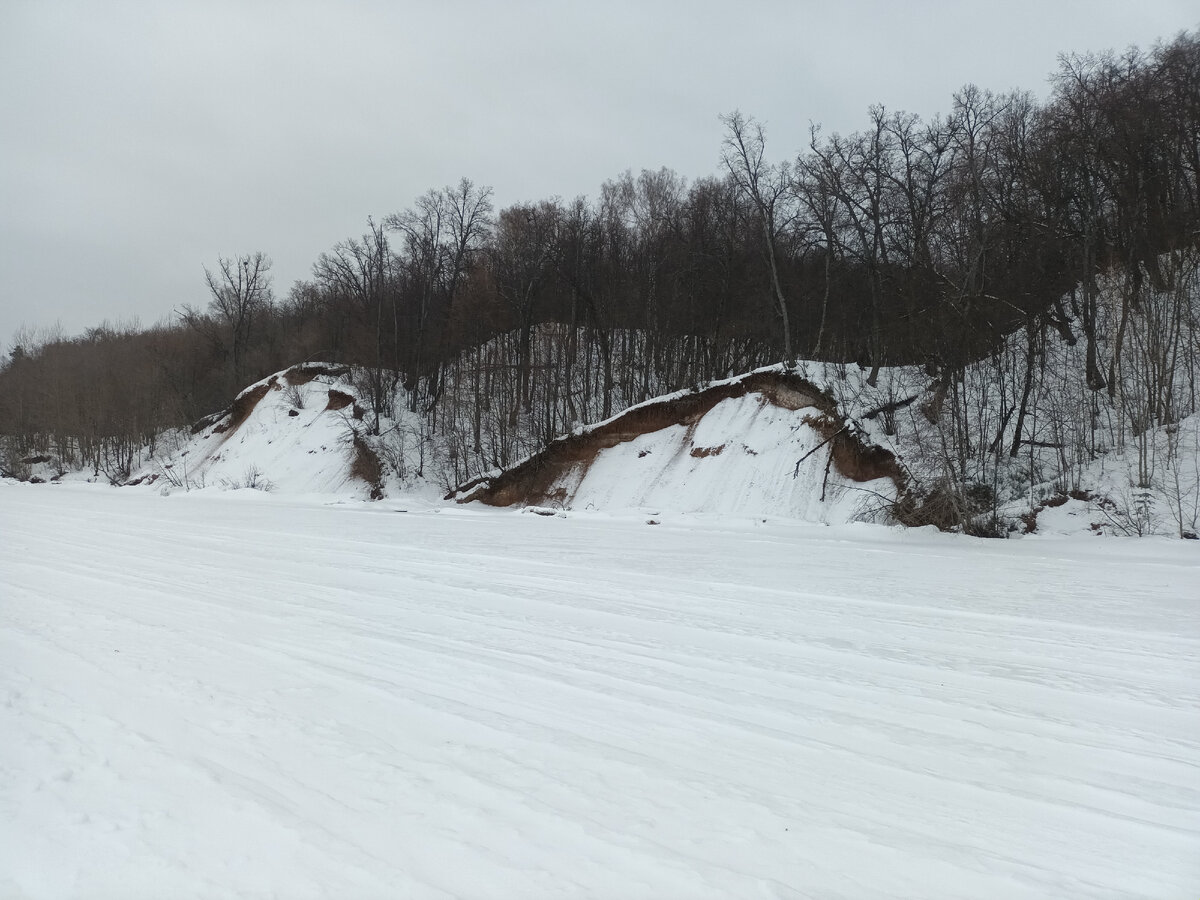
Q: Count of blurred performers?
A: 0